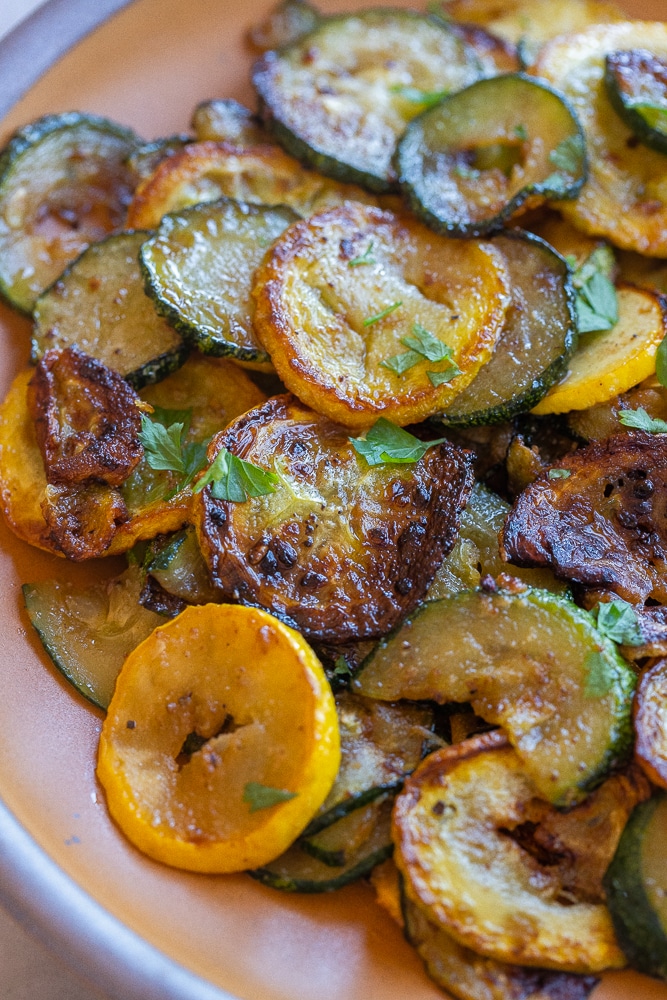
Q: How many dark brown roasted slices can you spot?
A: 3